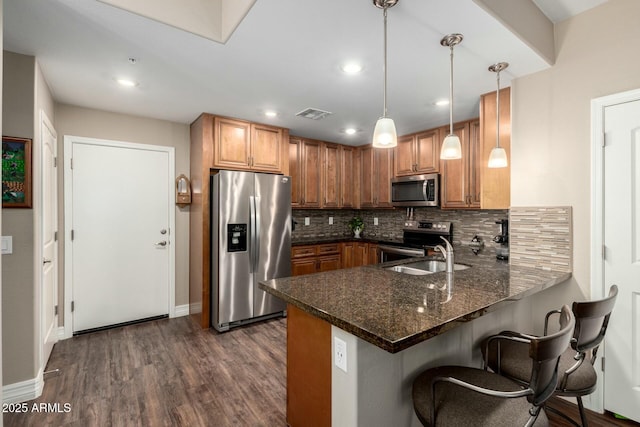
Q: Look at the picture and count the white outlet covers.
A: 4